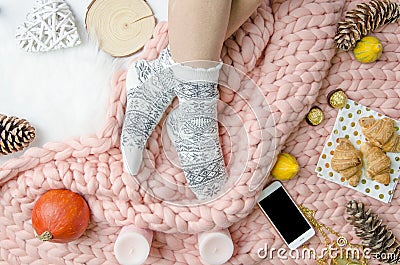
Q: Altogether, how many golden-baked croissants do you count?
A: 3